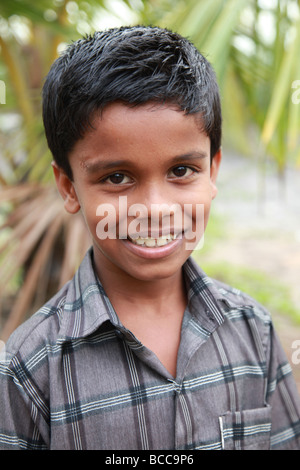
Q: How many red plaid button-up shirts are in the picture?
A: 0